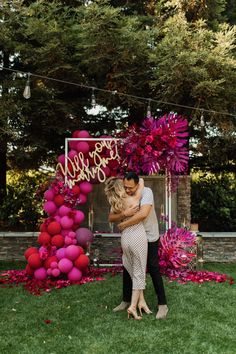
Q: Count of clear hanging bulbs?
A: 4